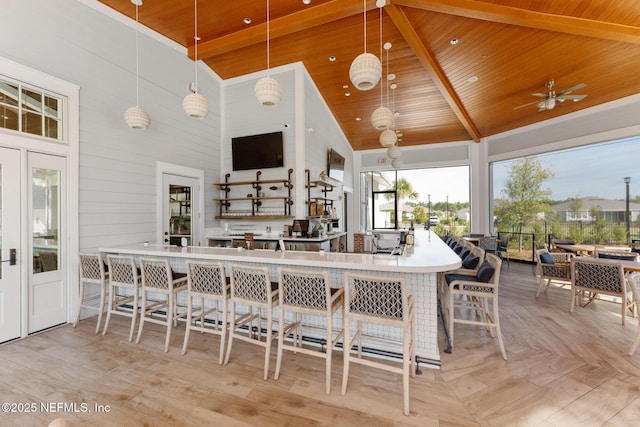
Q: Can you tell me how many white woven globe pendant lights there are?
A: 8